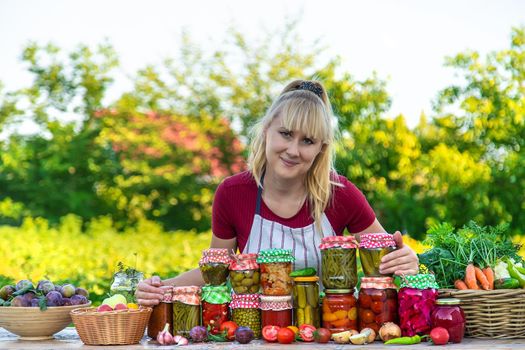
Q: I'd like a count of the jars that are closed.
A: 15